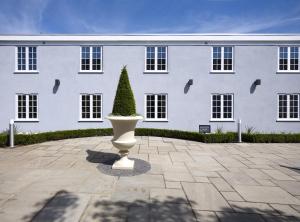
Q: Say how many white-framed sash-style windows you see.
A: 10